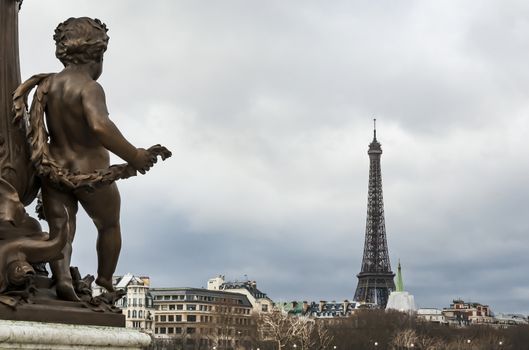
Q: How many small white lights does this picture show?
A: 8